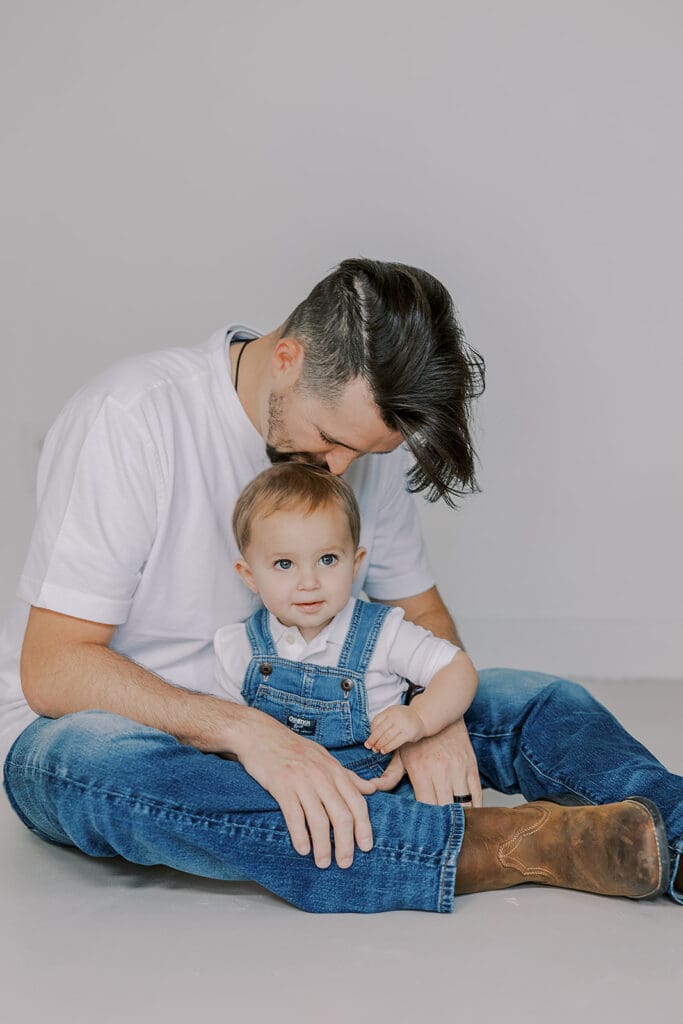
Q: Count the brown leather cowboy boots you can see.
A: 1